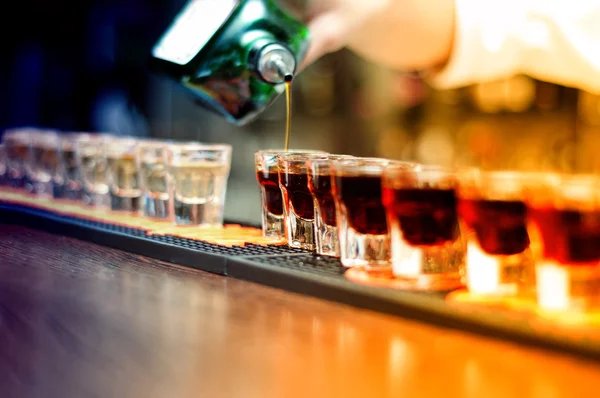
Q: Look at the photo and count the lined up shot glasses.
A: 15